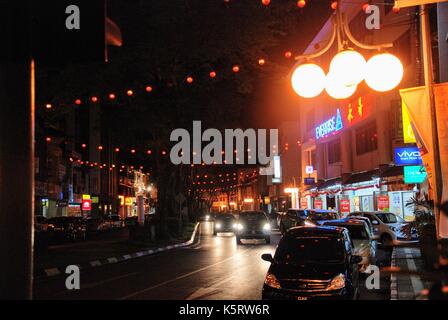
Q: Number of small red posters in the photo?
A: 4